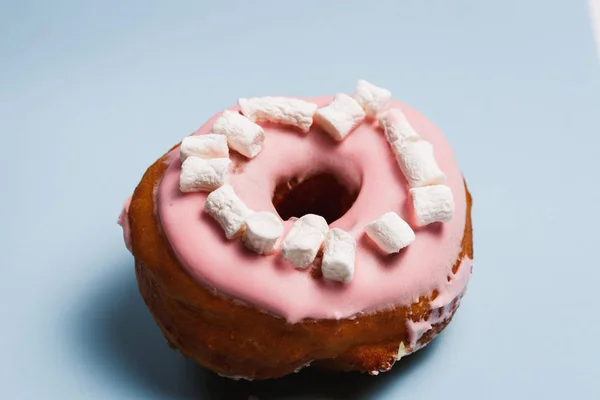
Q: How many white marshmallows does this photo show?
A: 14